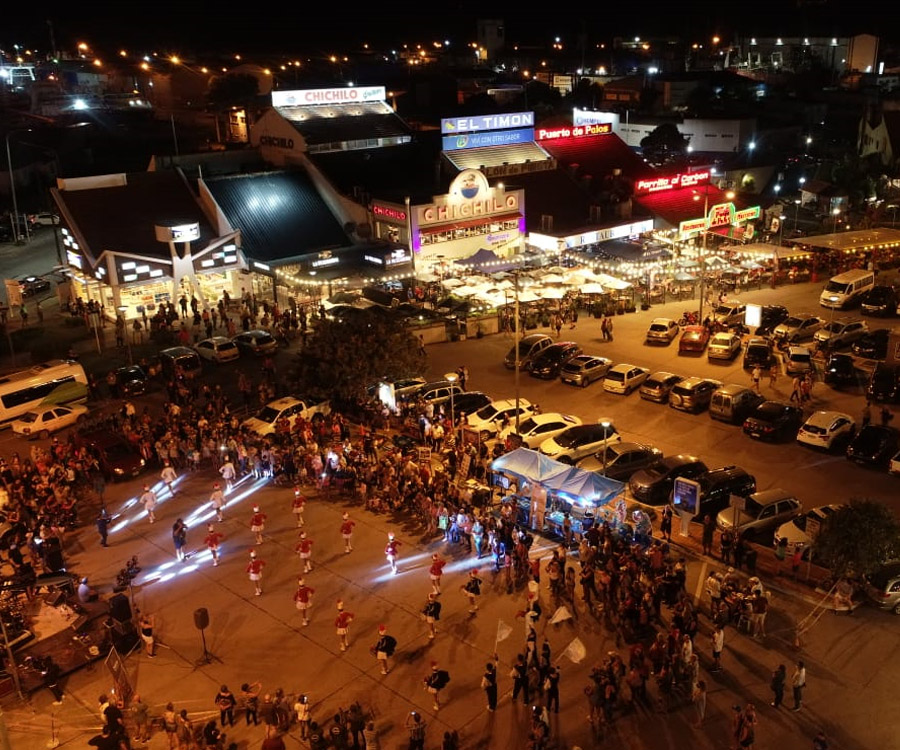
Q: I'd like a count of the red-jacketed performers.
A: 10